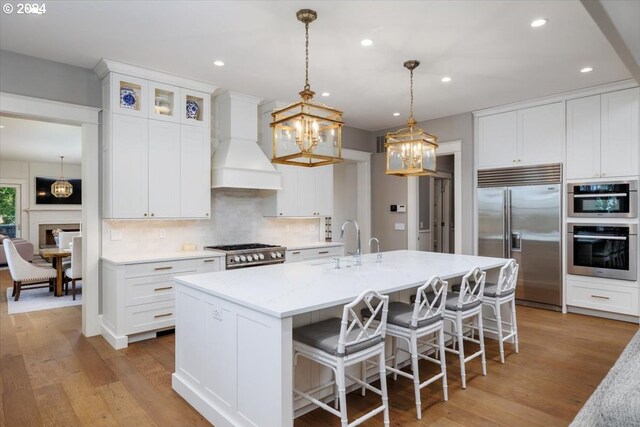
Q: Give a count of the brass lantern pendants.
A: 2